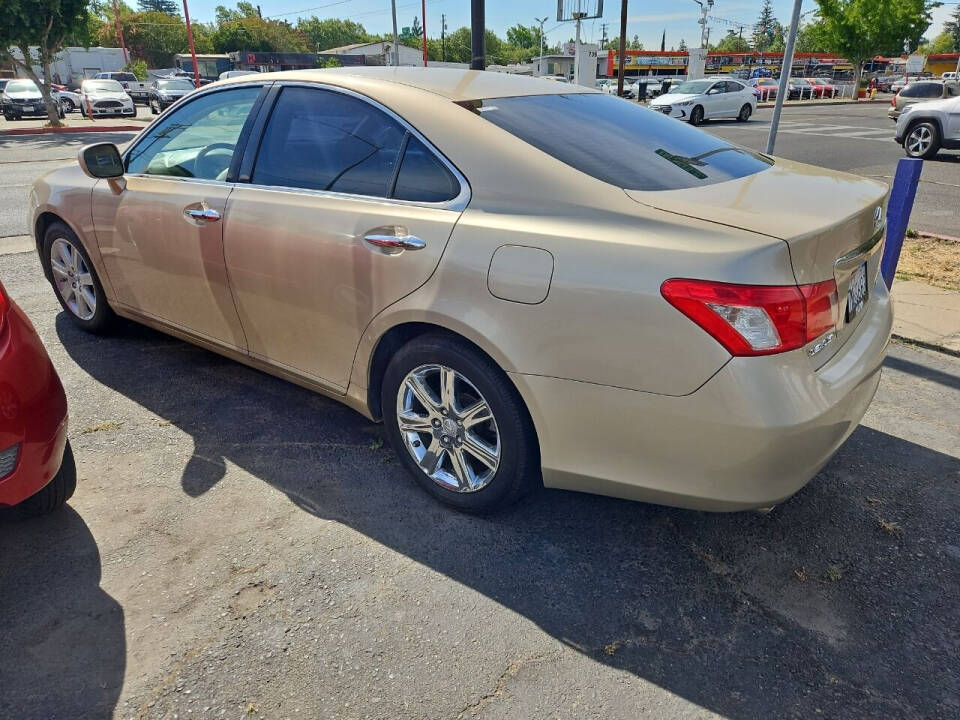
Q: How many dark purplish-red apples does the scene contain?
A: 0